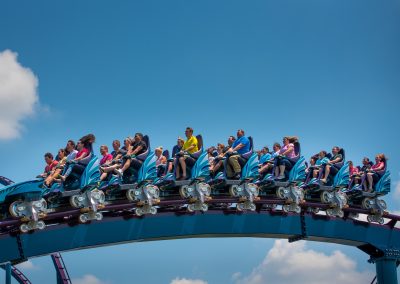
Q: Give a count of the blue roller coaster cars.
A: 7